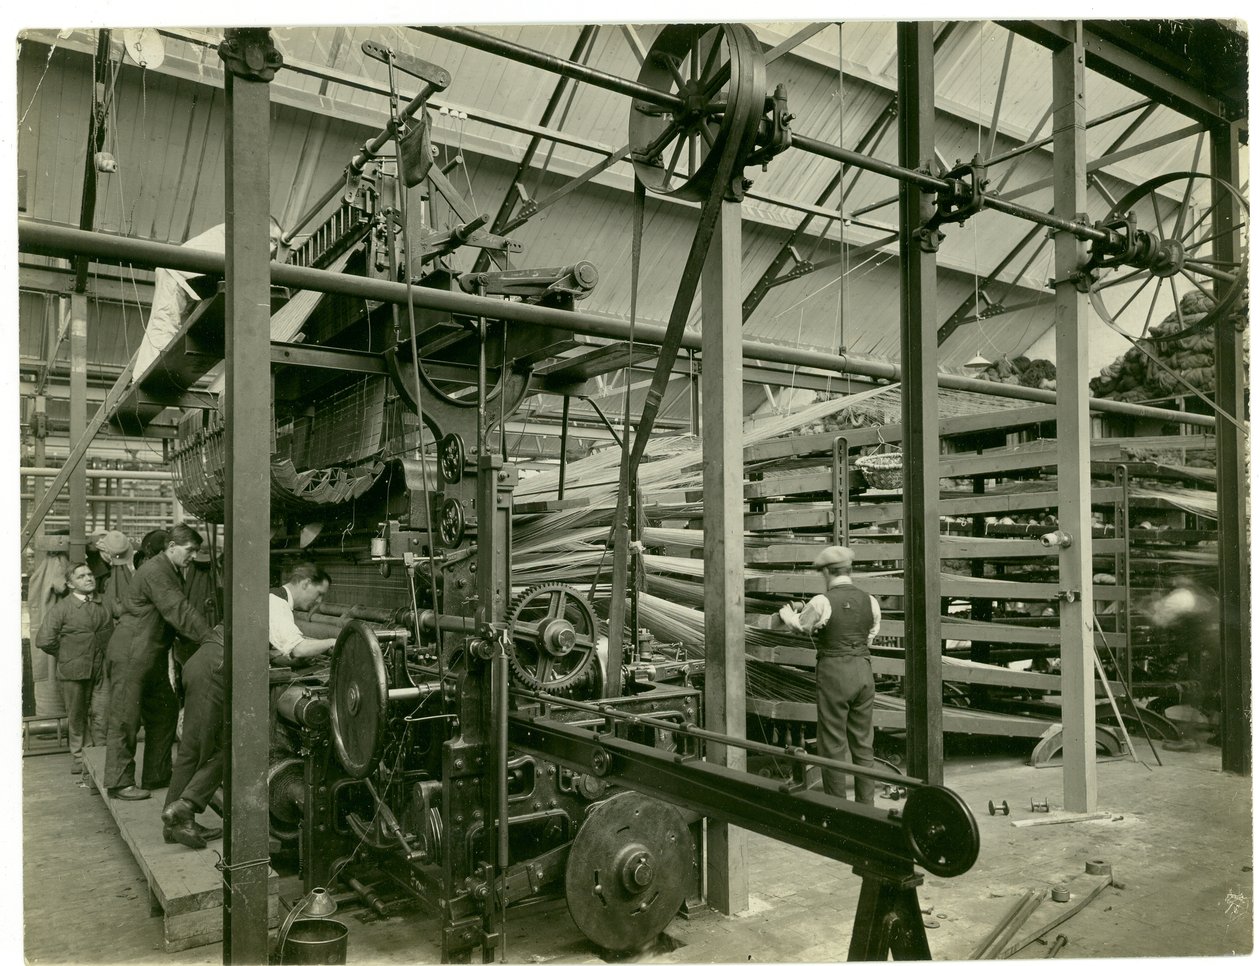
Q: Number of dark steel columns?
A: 3